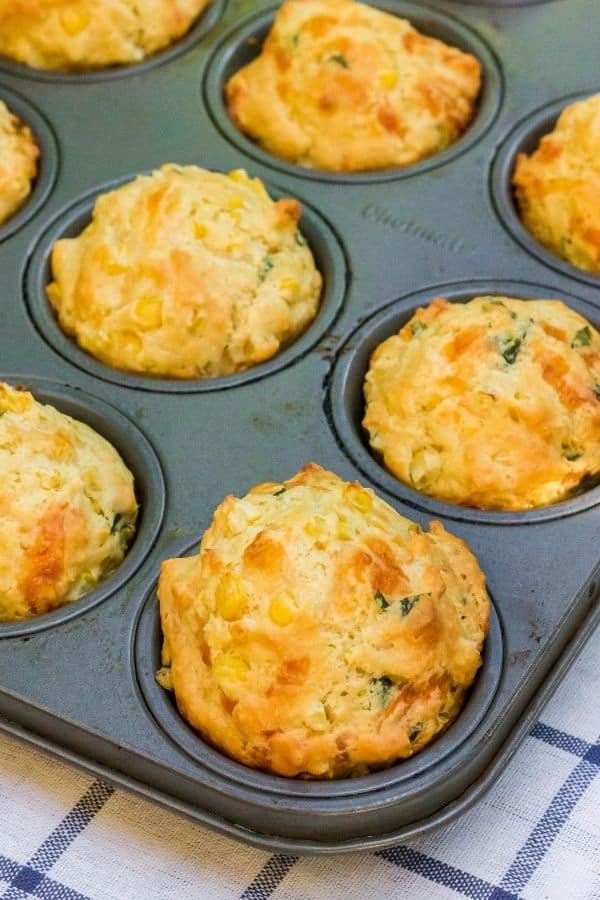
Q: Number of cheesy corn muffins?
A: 8